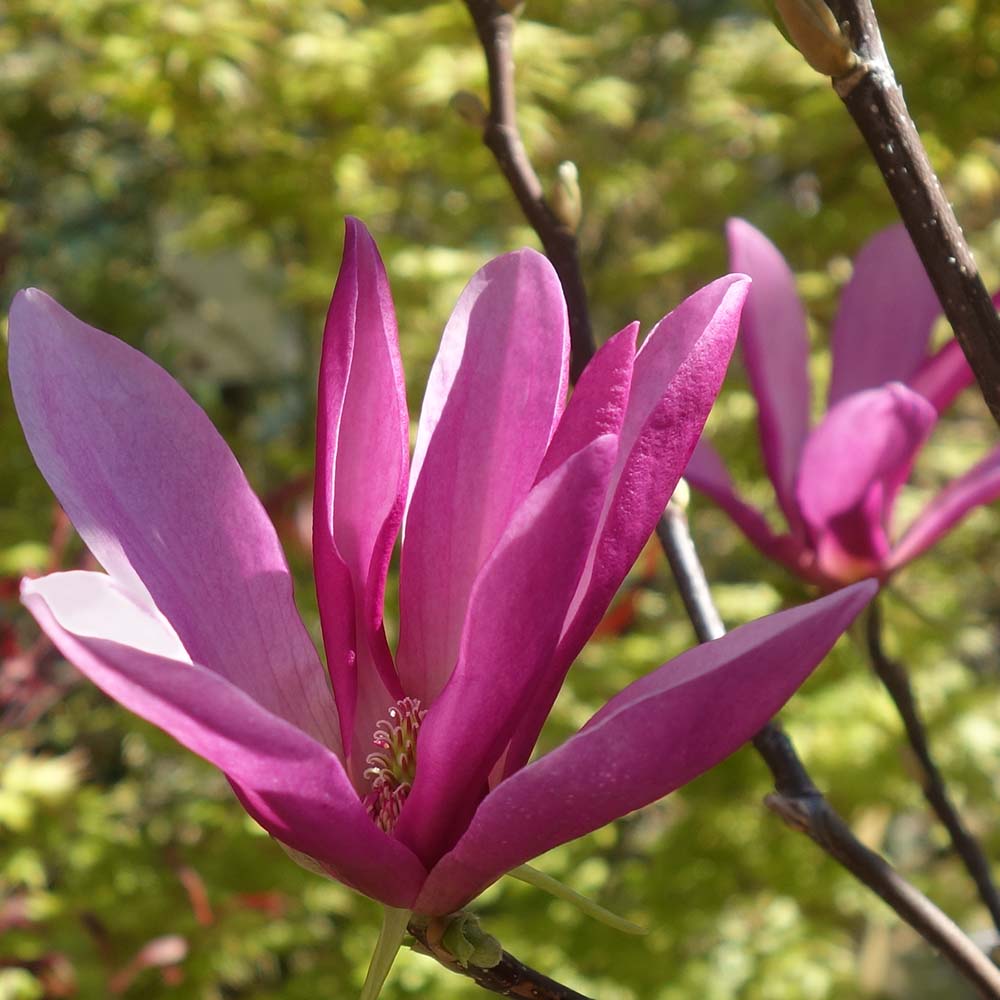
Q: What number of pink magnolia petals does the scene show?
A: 14